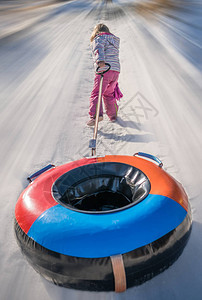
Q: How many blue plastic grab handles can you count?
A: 2